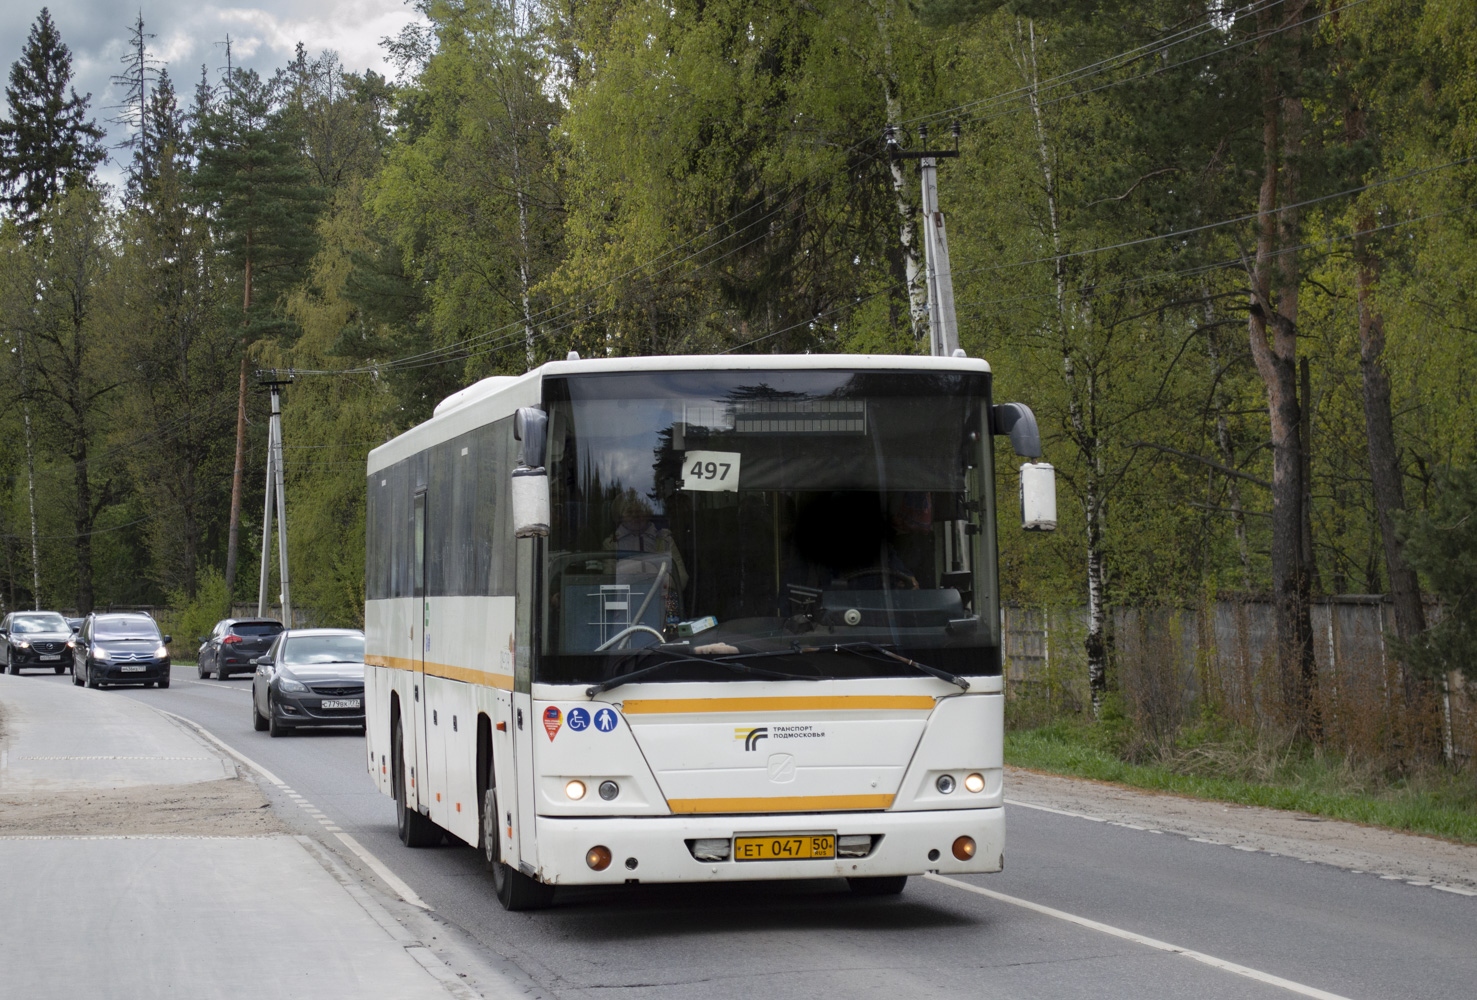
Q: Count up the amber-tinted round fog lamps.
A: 2